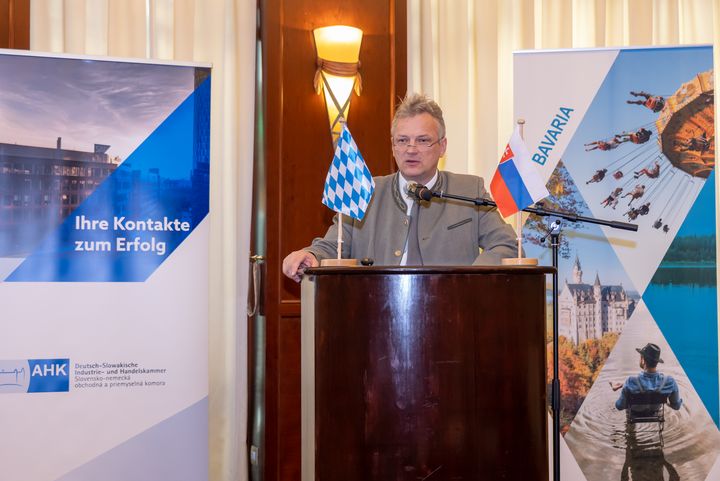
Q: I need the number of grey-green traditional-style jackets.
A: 1